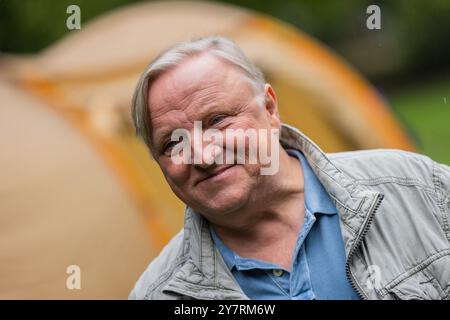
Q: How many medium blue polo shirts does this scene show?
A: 1